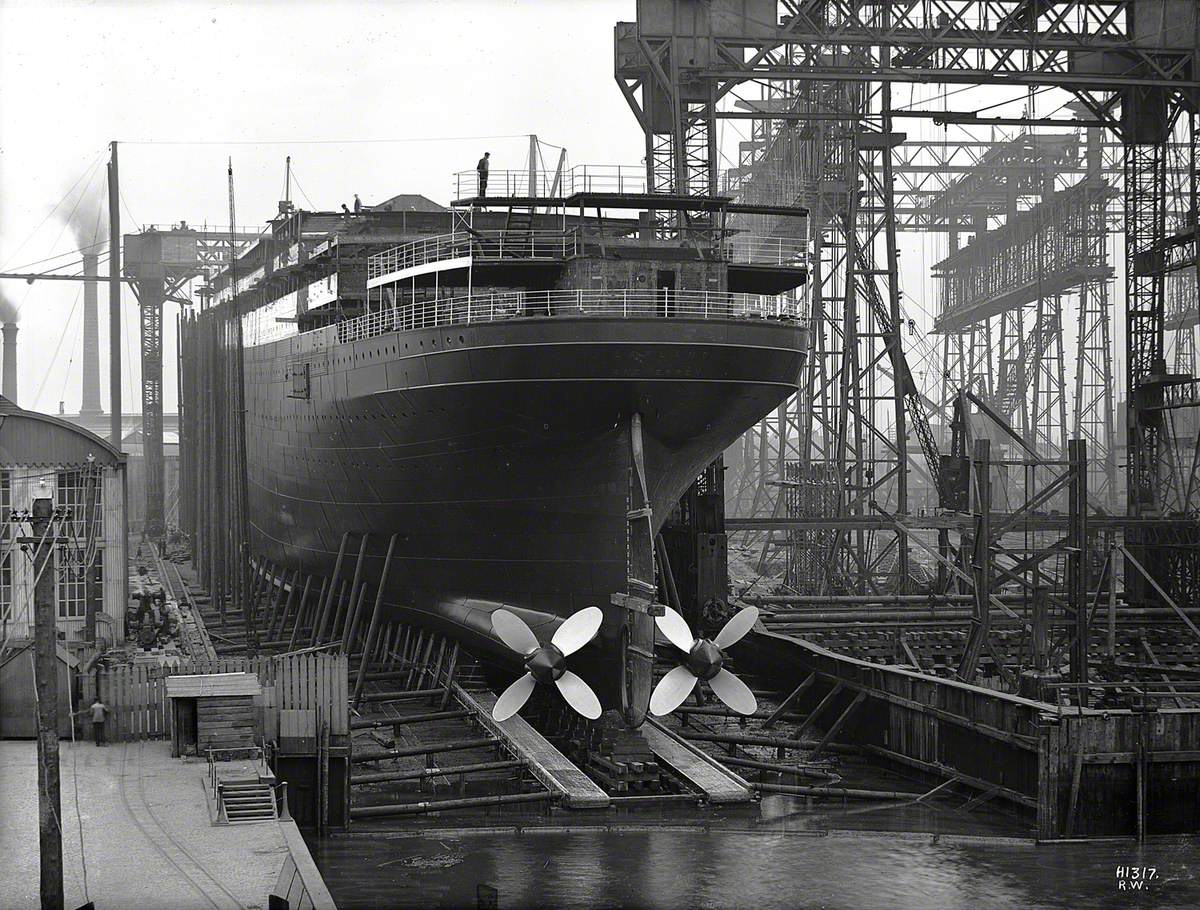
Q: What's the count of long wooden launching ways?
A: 2